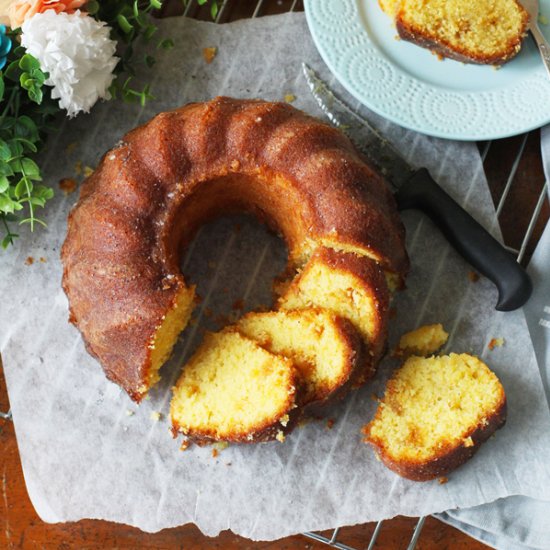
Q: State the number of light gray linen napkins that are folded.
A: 1